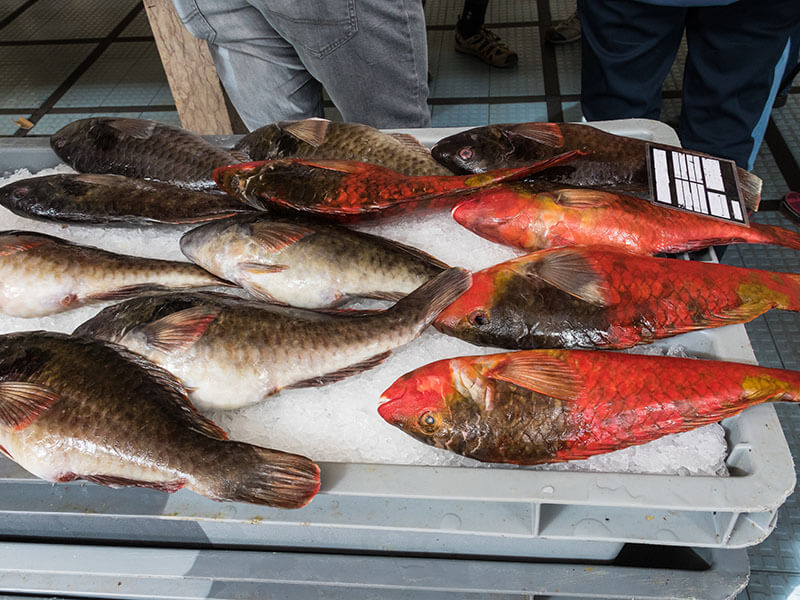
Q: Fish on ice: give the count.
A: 12